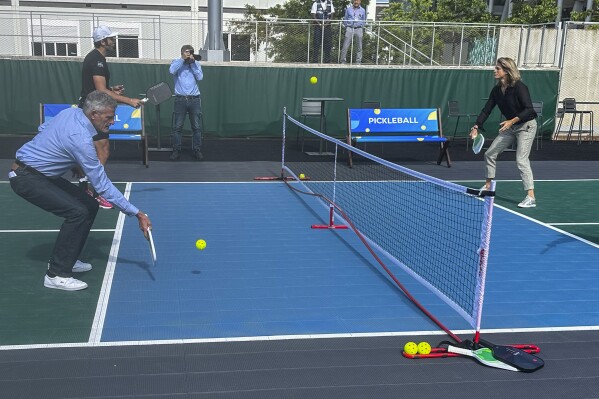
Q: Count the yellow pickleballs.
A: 5